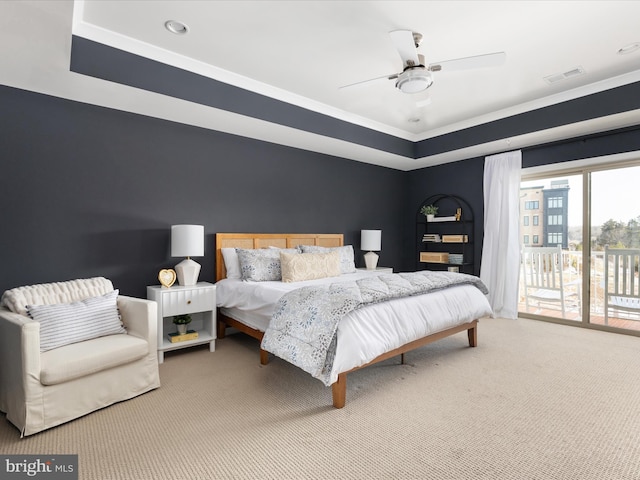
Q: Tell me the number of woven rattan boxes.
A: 2